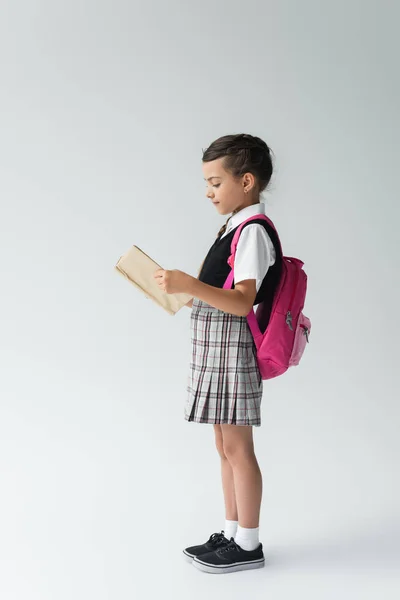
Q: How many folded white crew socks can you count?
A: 2